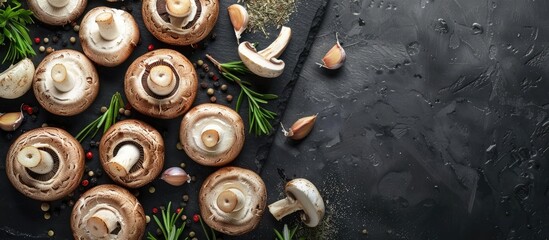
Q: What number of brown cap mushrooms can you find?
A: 10